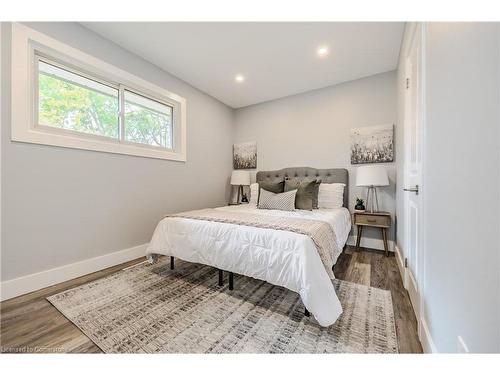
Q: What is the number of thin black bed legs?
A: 4